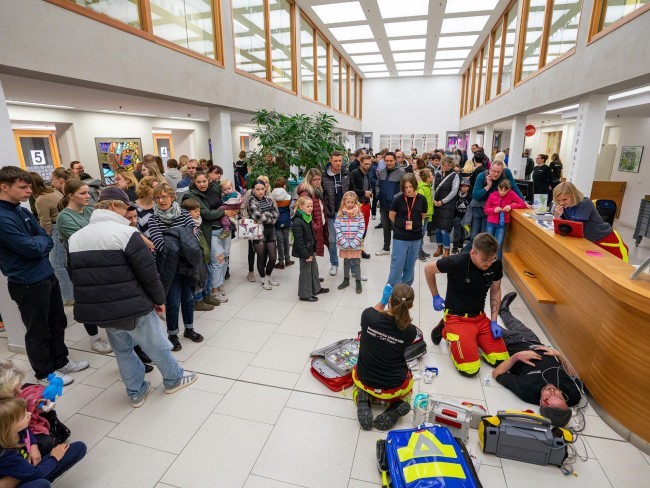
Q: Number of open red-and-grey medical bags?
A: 1